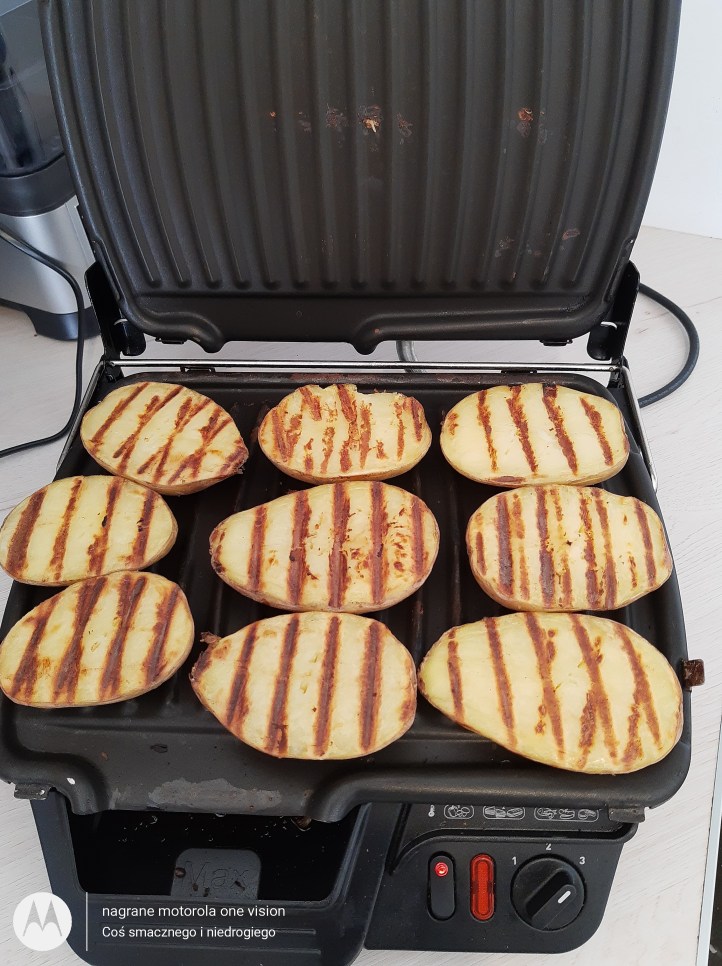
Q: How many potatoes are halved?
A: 9